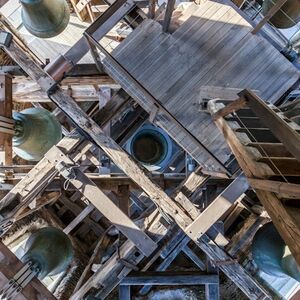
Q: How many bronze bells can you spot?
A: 6